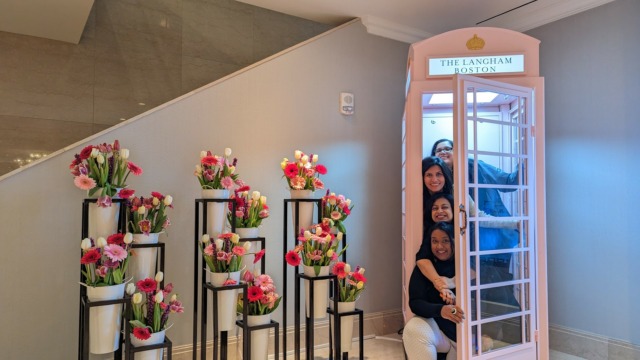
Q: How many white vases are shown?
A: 12